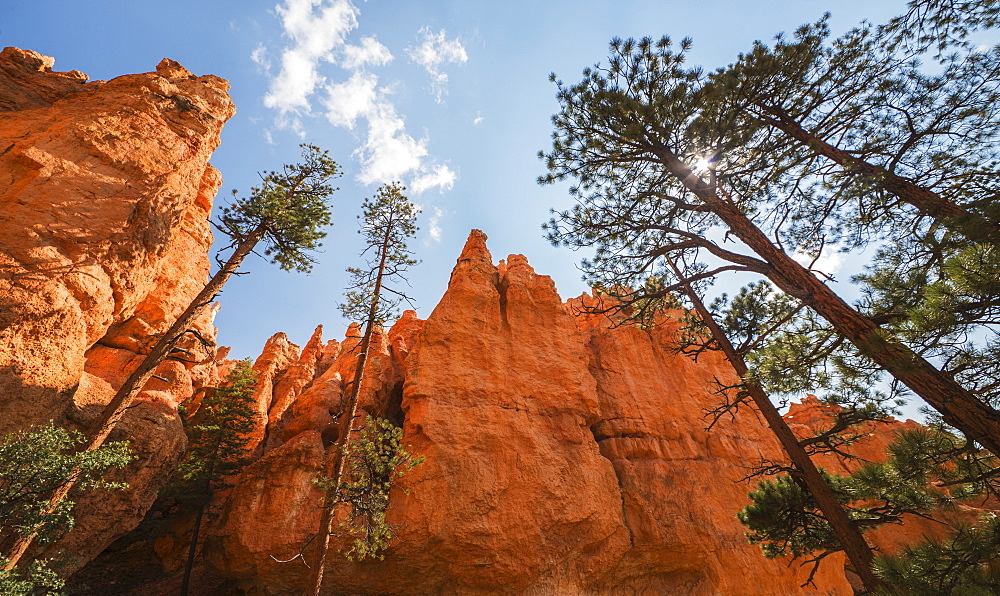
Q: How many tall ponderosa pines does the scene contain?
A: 5